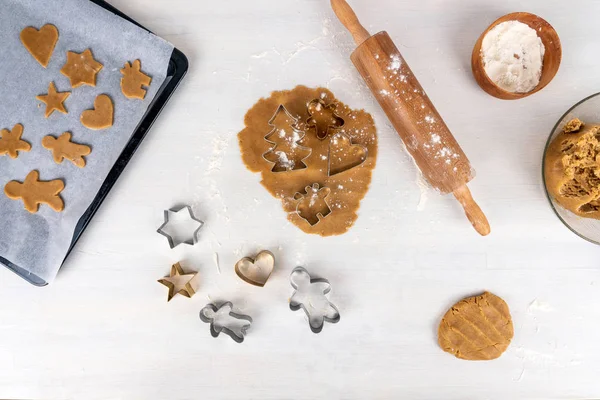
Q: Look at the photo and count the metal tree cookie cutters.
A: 1